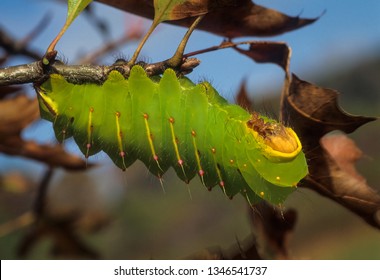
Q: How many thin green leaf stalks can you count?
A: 3